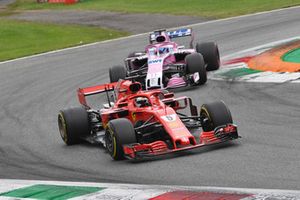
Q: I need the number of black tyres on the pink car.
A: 3